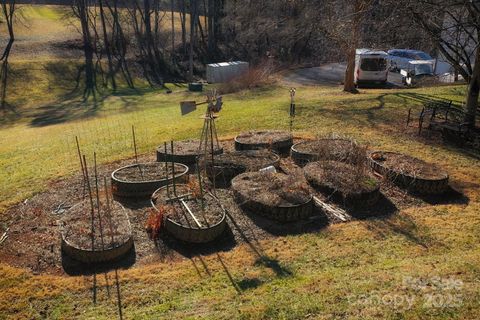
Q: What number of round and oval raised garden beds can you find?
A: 10